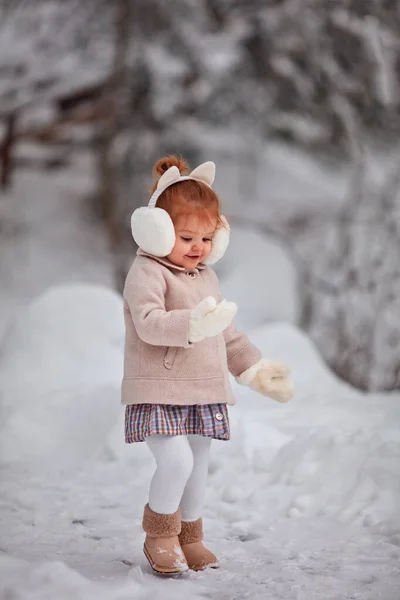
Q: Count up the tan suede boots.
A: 2